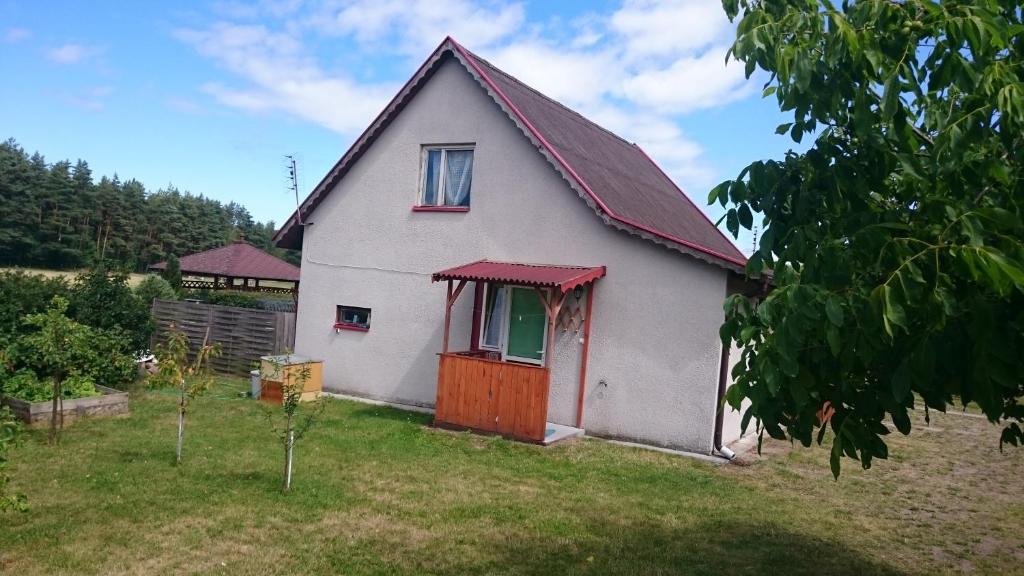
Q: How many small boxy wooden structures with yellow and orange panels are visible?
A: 1